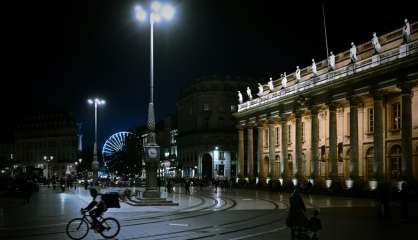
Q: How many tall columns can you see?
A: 11